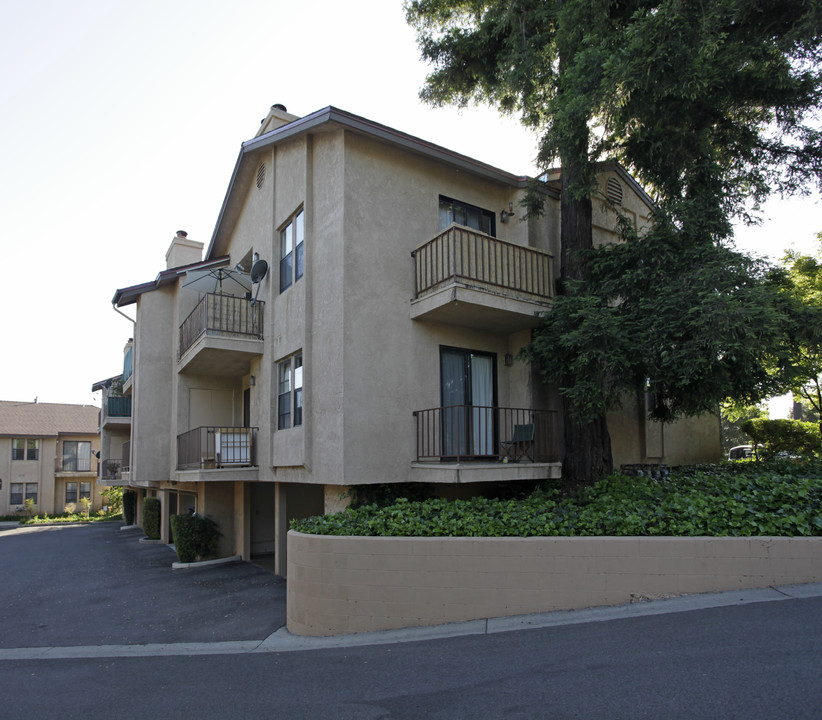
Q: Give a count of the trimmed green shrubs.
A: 3